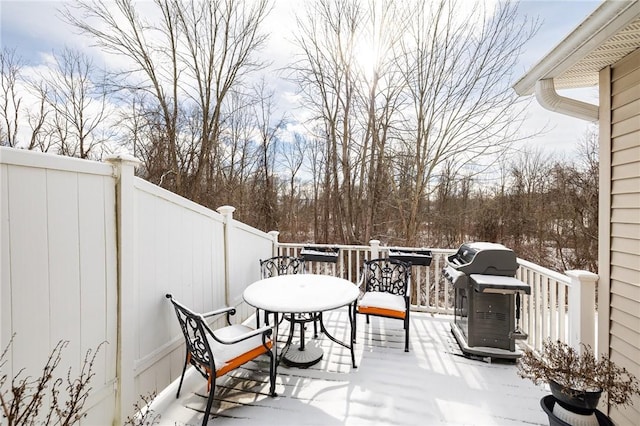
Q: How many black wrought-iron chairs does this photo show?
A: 3